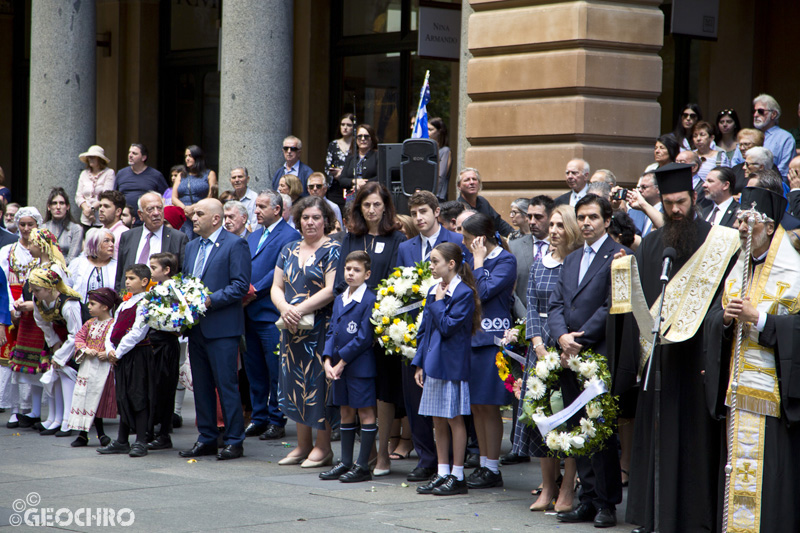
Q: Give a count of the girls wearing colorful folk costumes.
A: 4